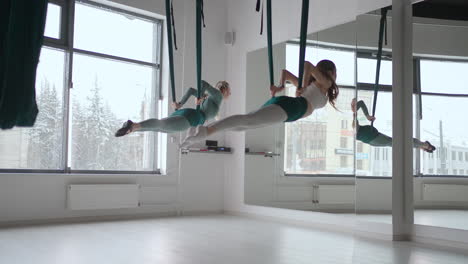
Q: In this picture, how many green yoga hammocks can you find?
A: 3